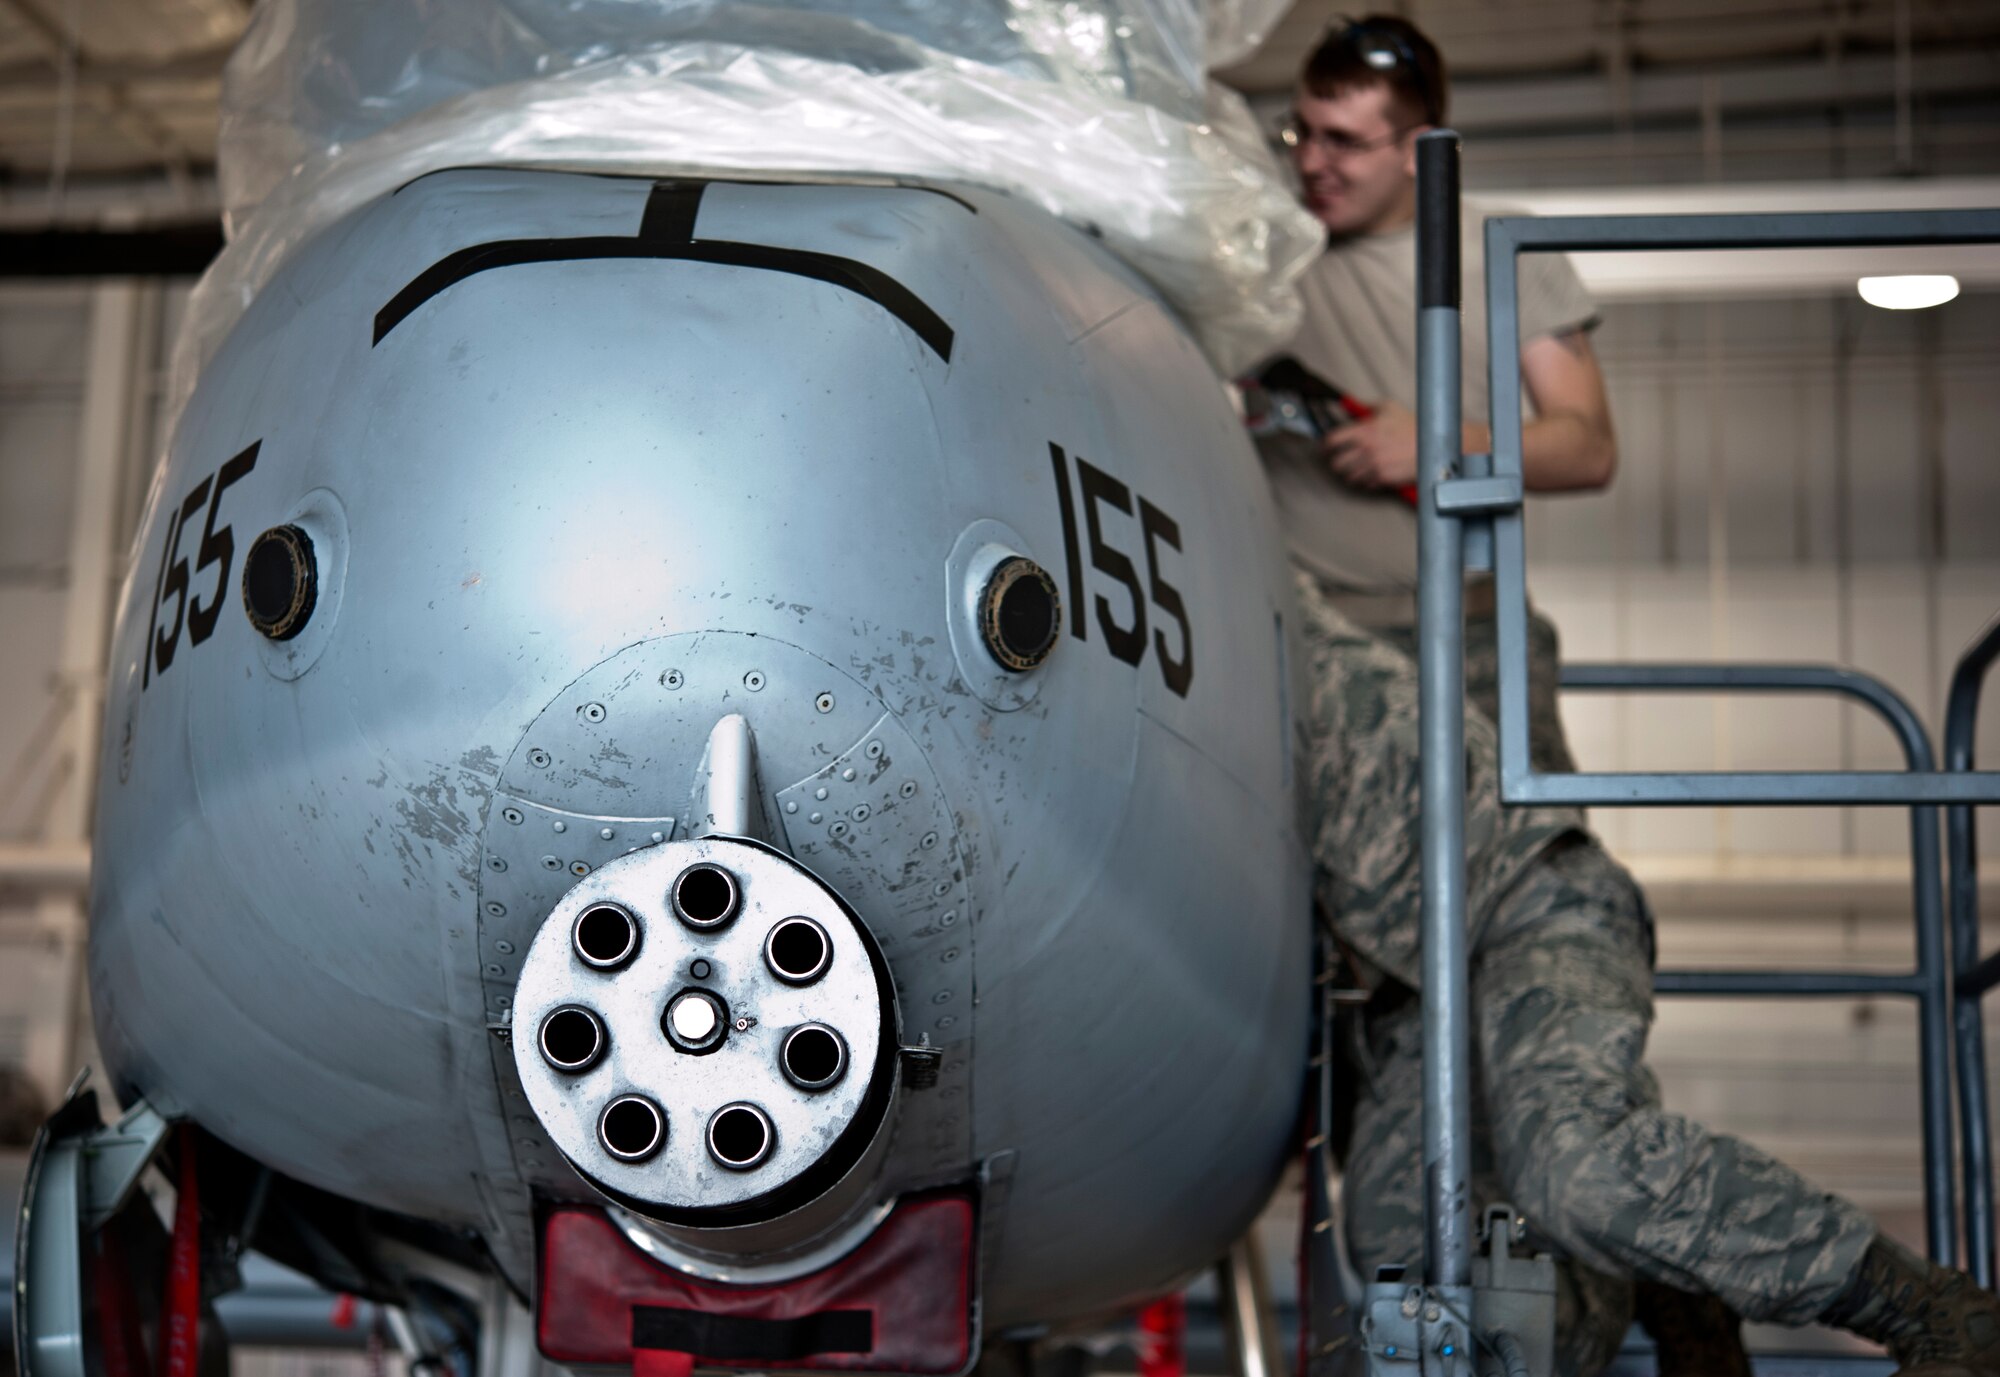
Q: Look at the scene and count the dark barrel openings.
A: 7